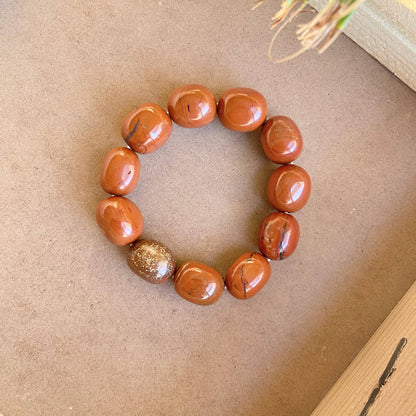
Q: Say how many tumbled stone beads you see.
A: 11